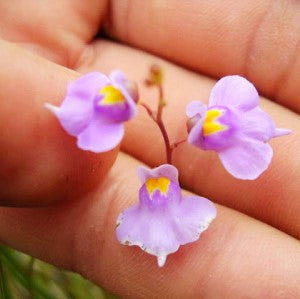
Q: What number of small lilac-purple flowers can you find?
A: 3